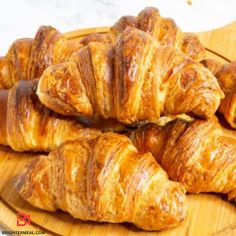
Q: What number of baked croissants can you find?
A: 7